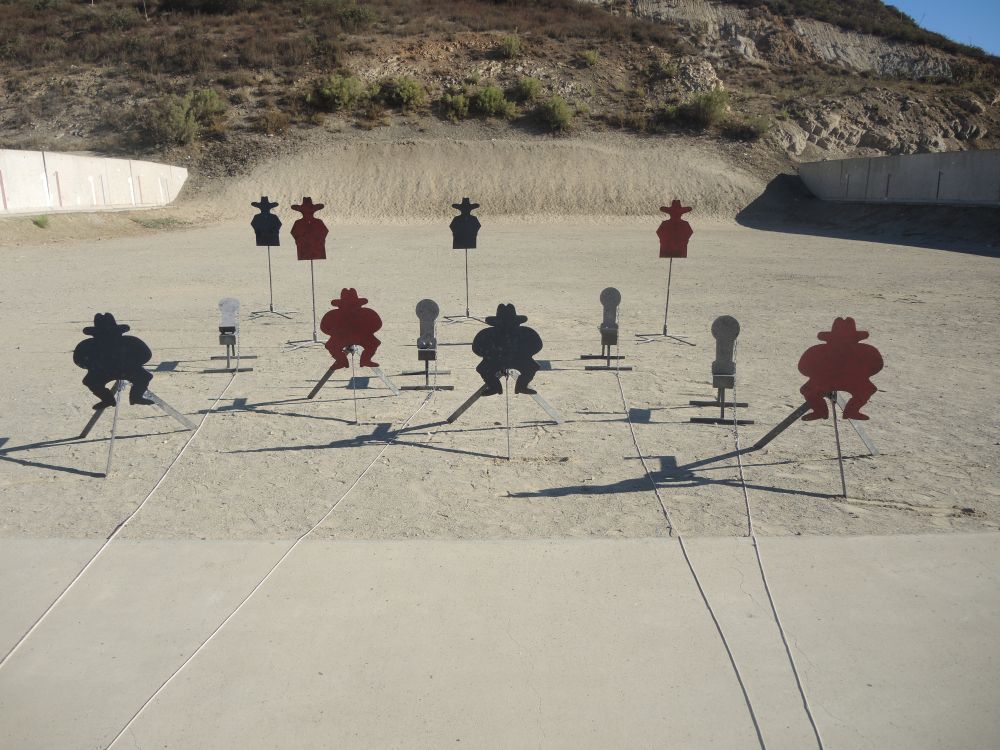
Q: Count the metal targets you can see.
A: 12